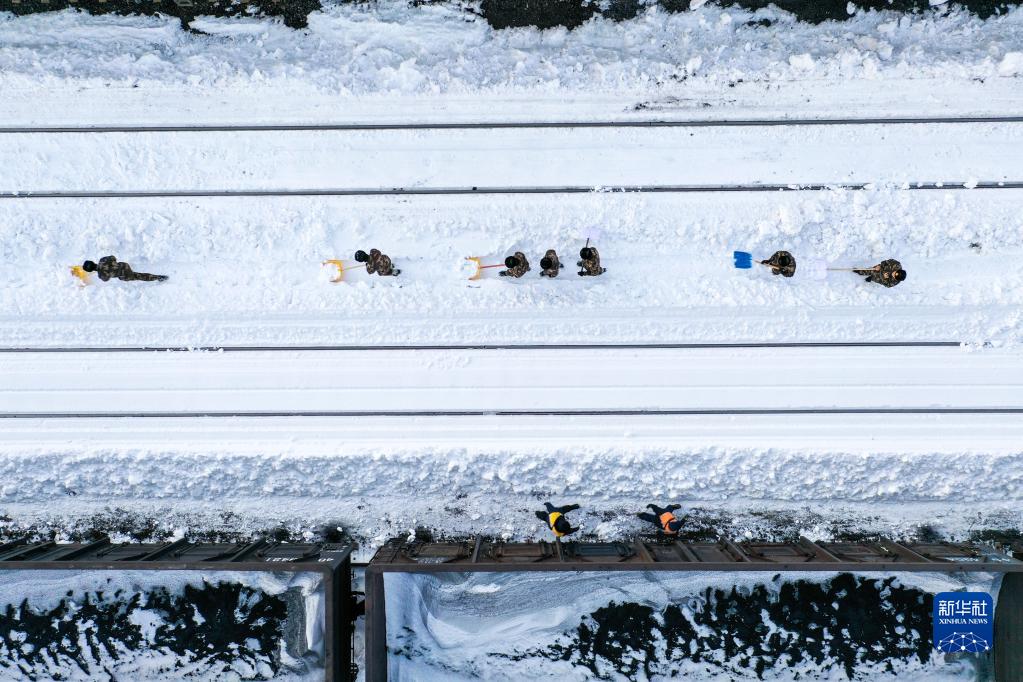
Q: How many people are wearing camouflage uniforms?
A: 7